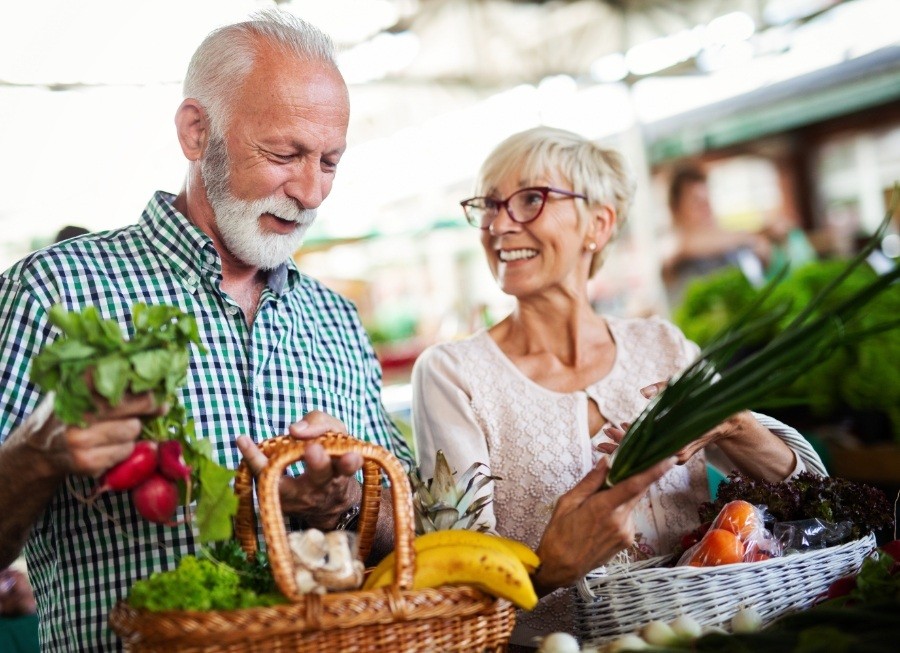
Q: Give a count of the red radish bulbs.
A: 3